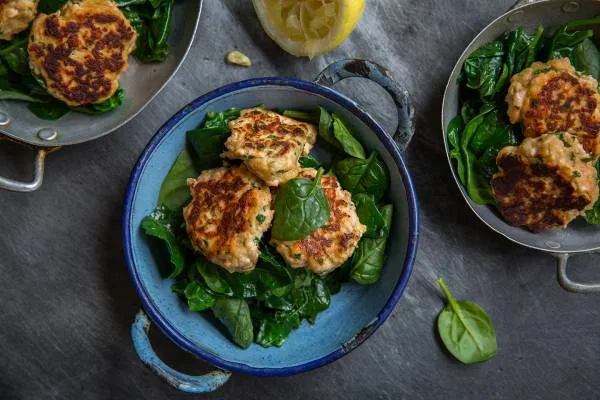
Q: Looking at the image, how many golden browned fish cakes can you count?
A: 7